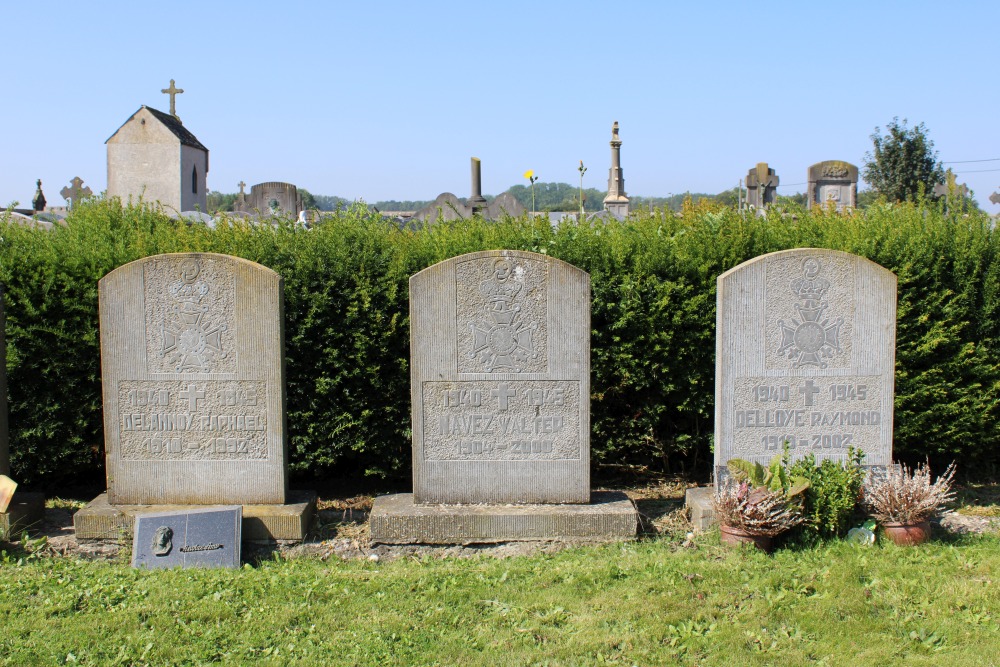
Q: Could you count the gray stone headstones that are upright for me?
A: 3